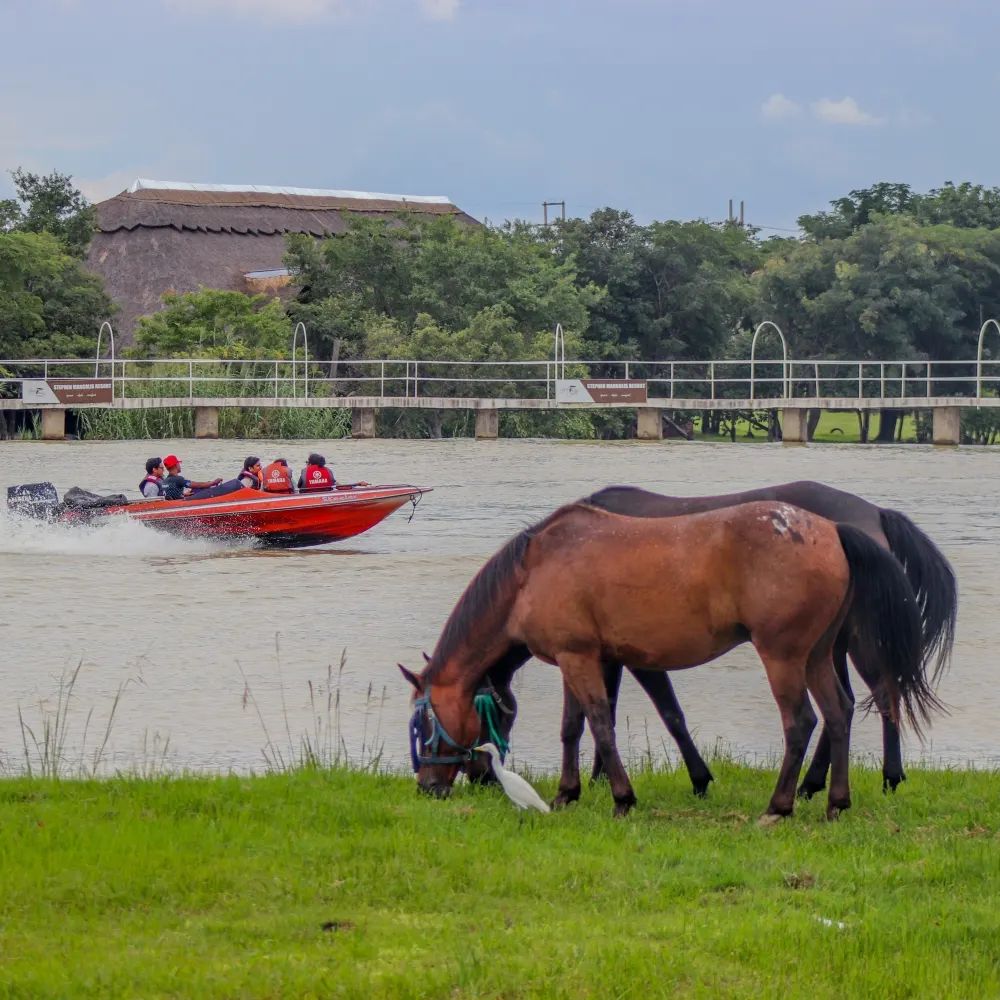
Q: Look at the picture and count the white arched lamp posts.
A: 5